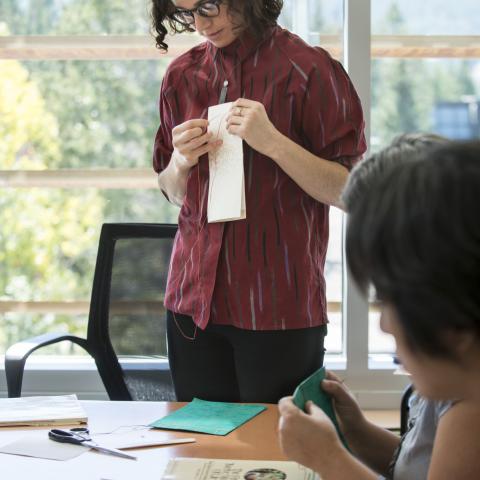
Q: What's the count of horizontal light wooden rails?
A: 3